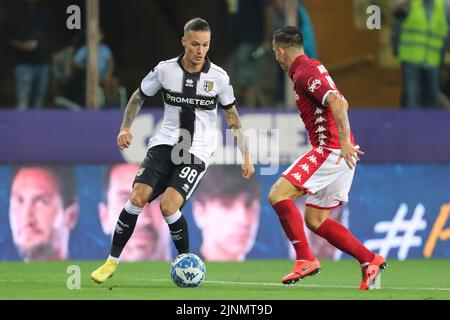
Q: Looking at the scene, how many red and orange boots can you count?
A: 2